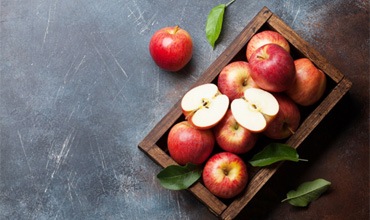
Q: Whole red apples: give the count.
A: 9